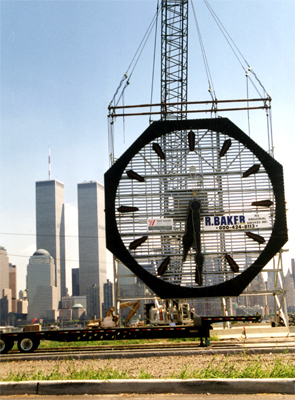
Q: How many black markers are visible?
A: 11